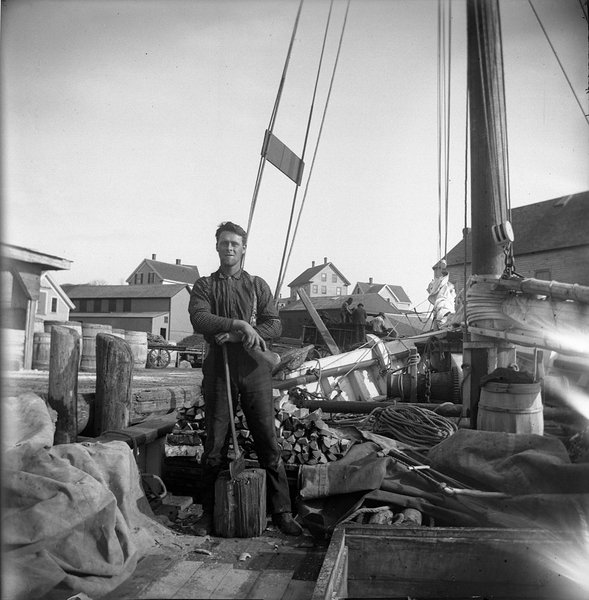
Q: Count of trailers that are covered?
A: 0